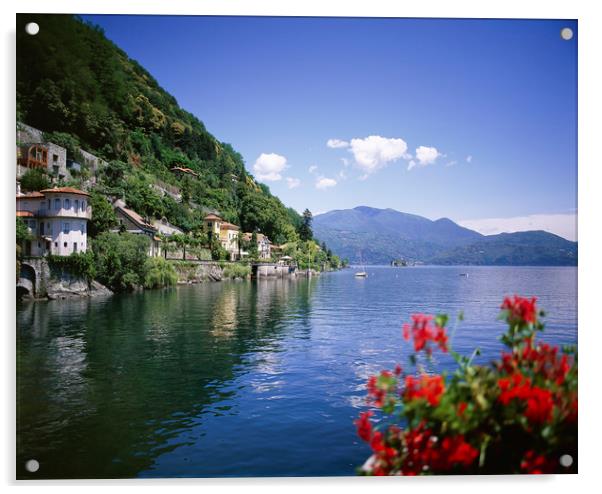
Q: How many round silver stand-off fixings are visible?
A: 4